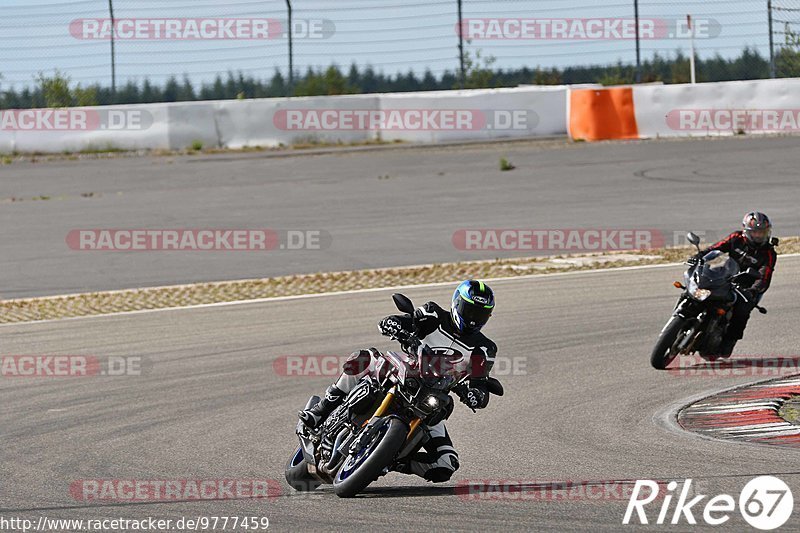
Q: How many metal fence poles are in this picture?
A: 5